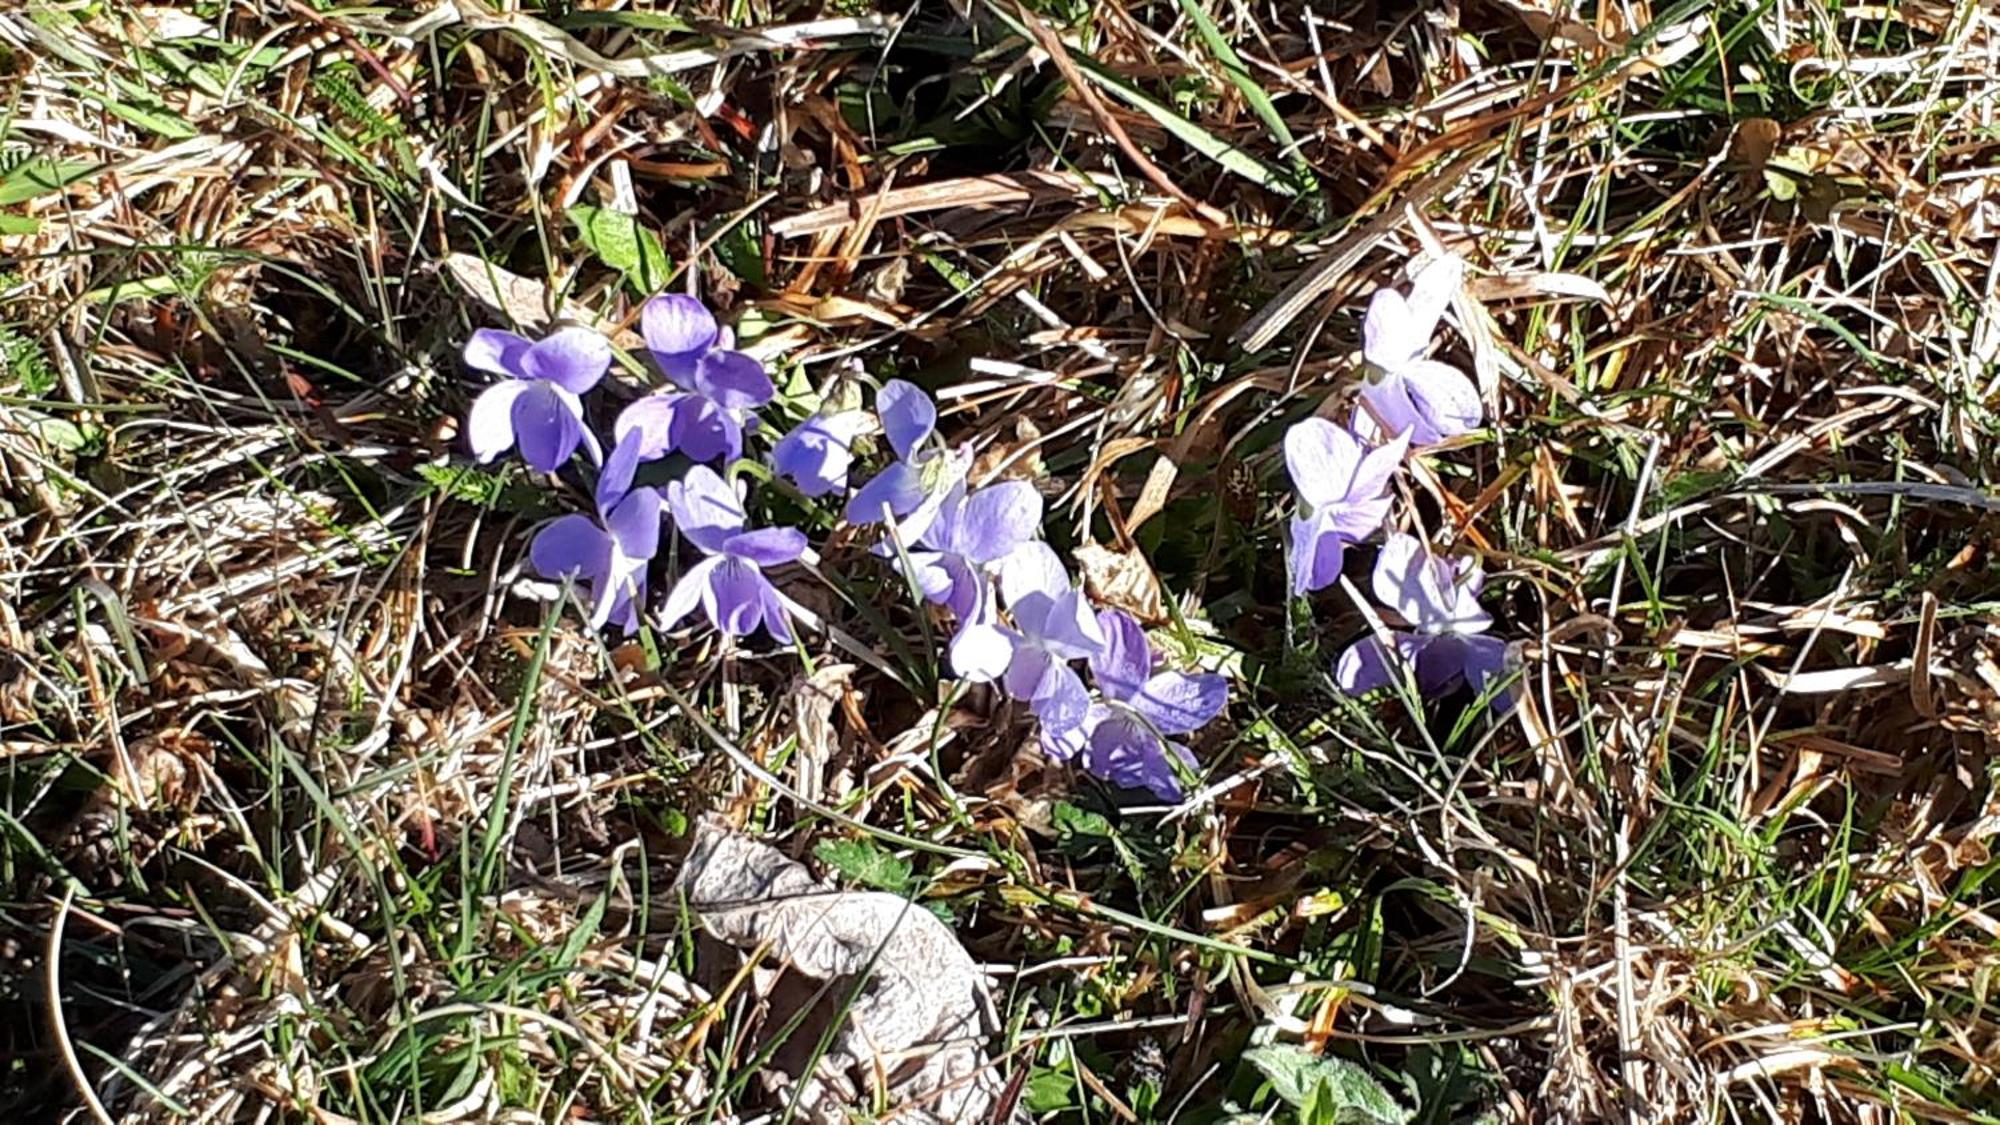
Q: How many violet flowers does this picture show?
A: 12